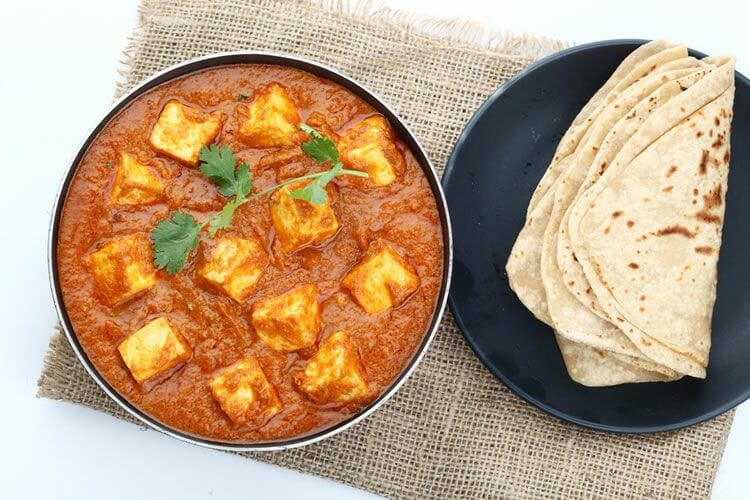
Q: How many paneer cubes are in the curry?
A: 12